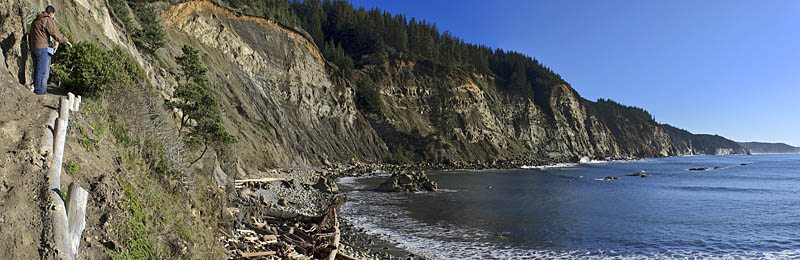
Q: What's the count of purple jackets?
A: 0